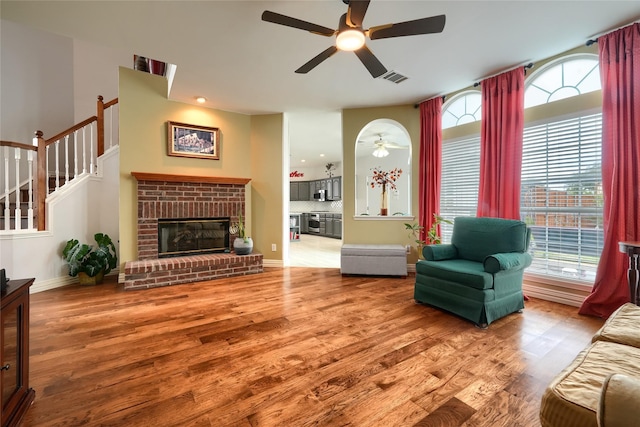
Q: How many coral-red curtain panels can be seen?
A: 3